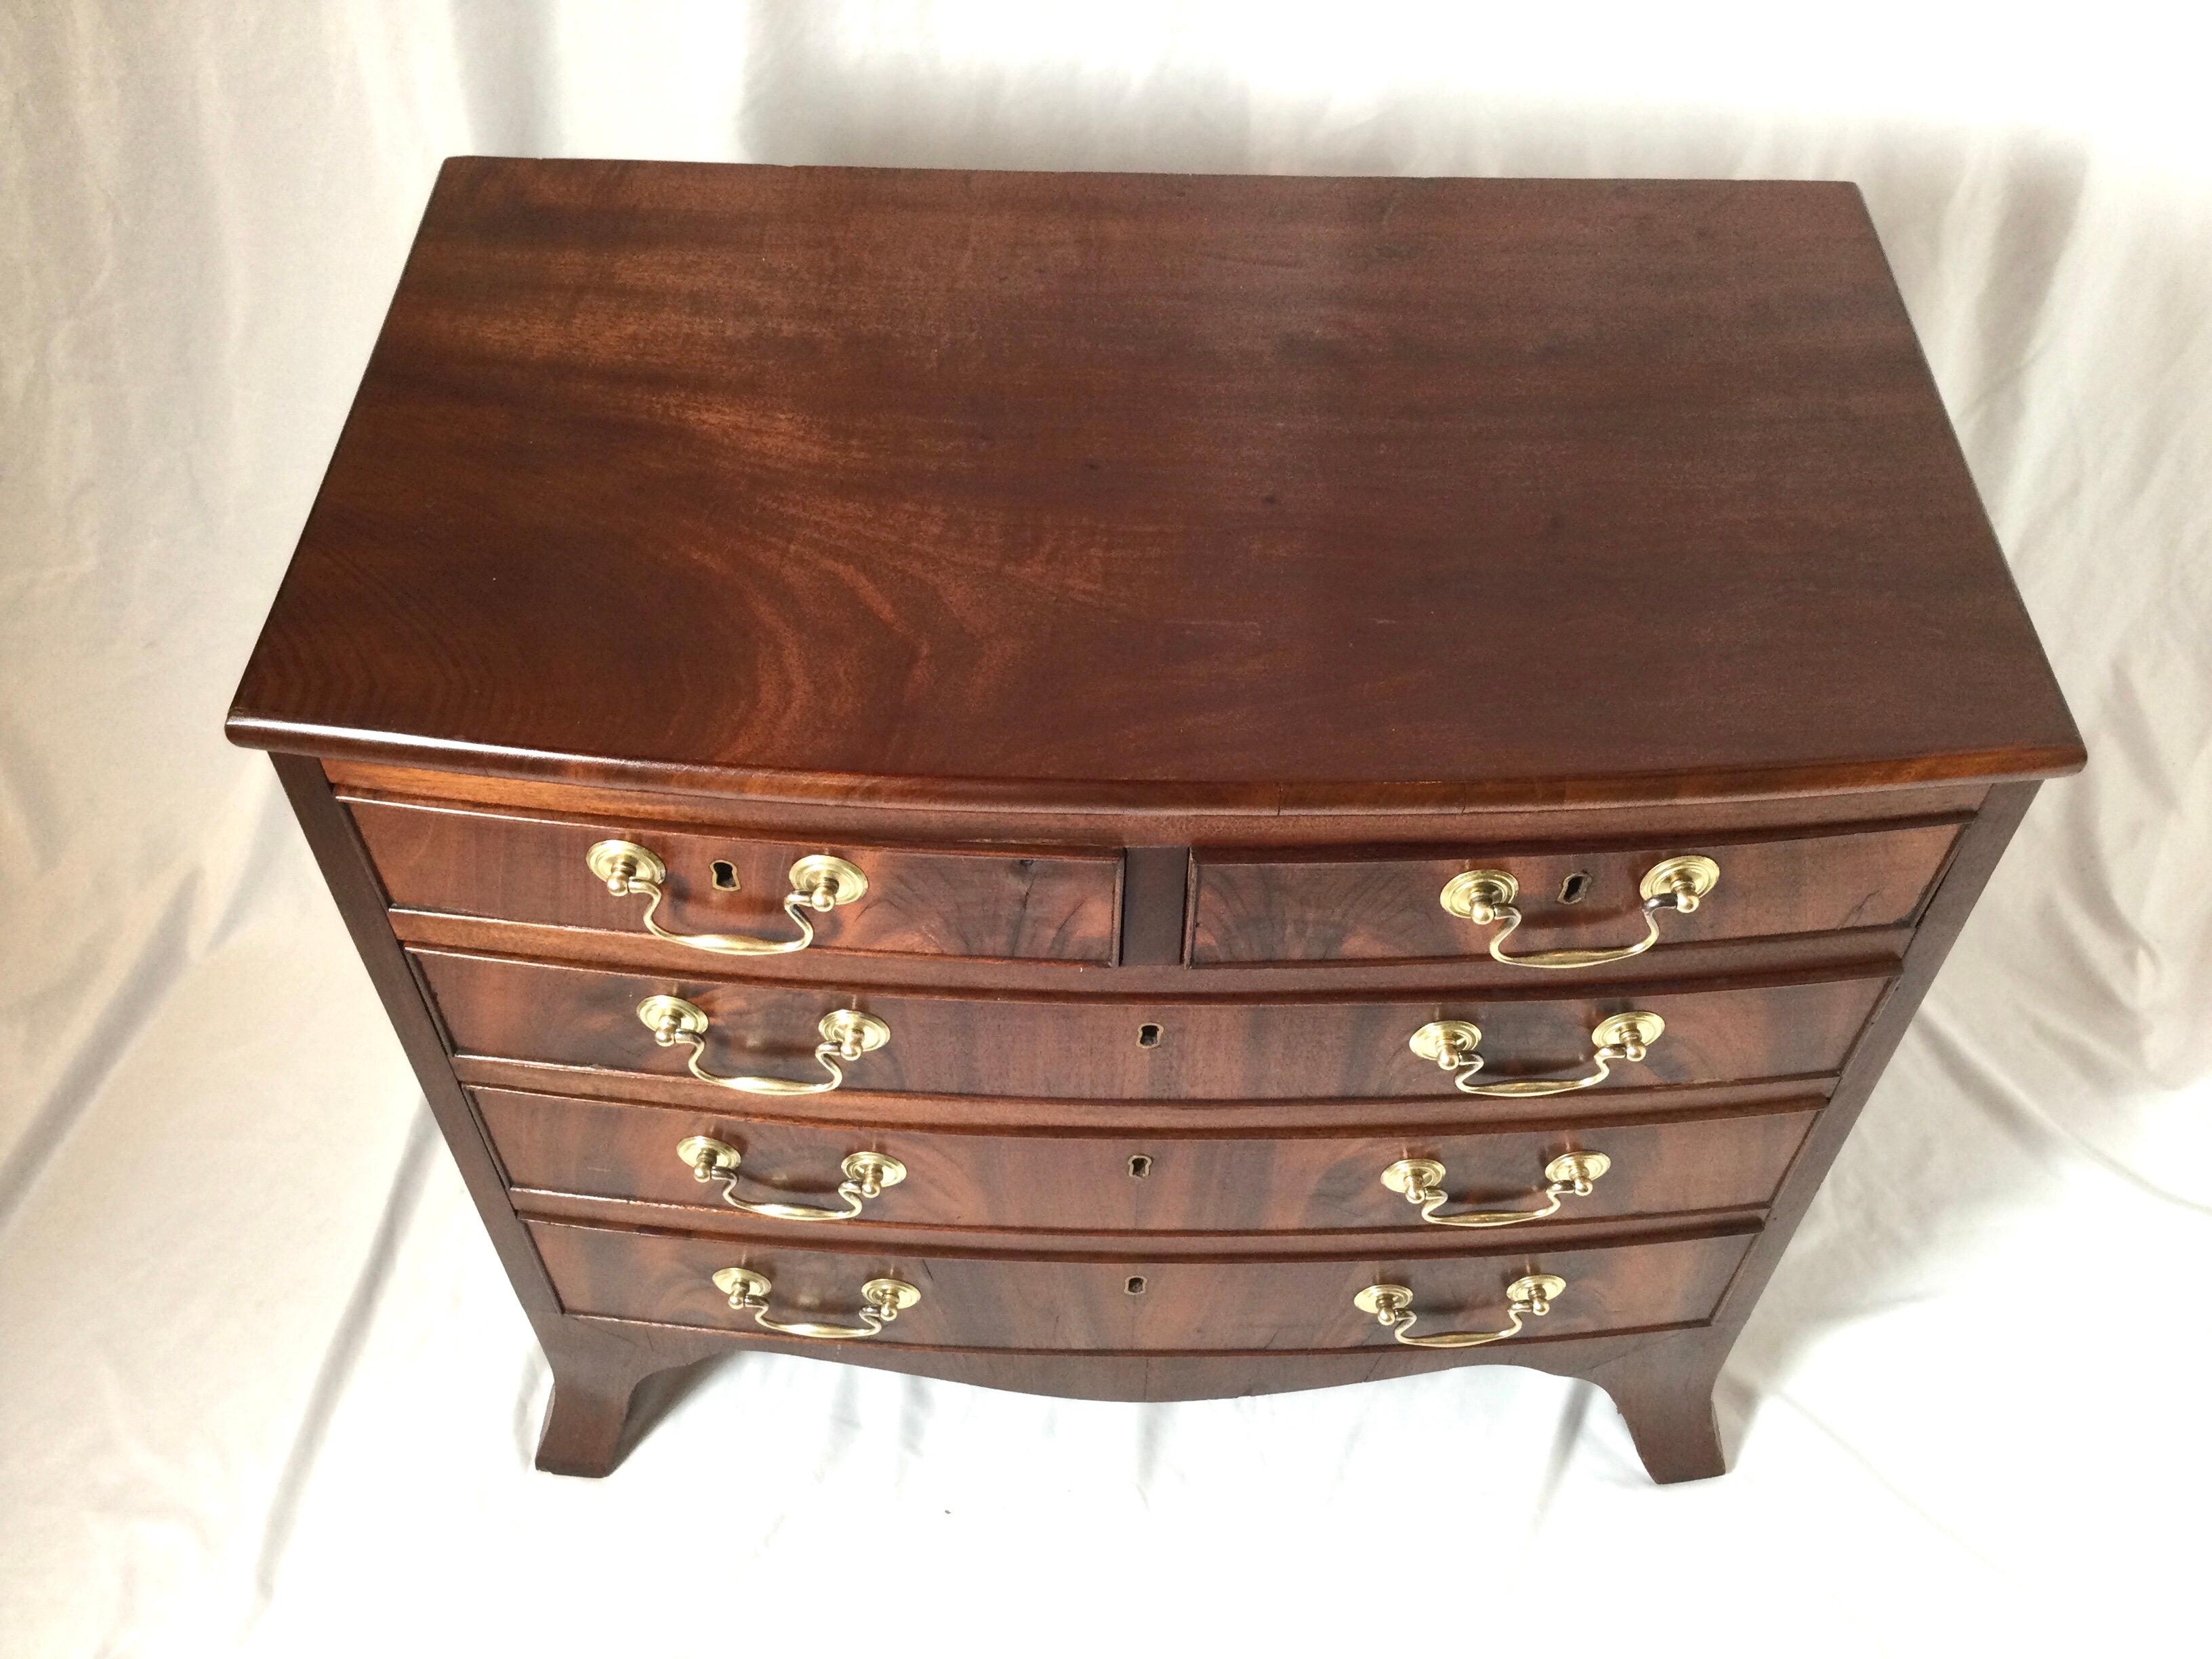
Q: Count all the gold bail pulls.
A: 8